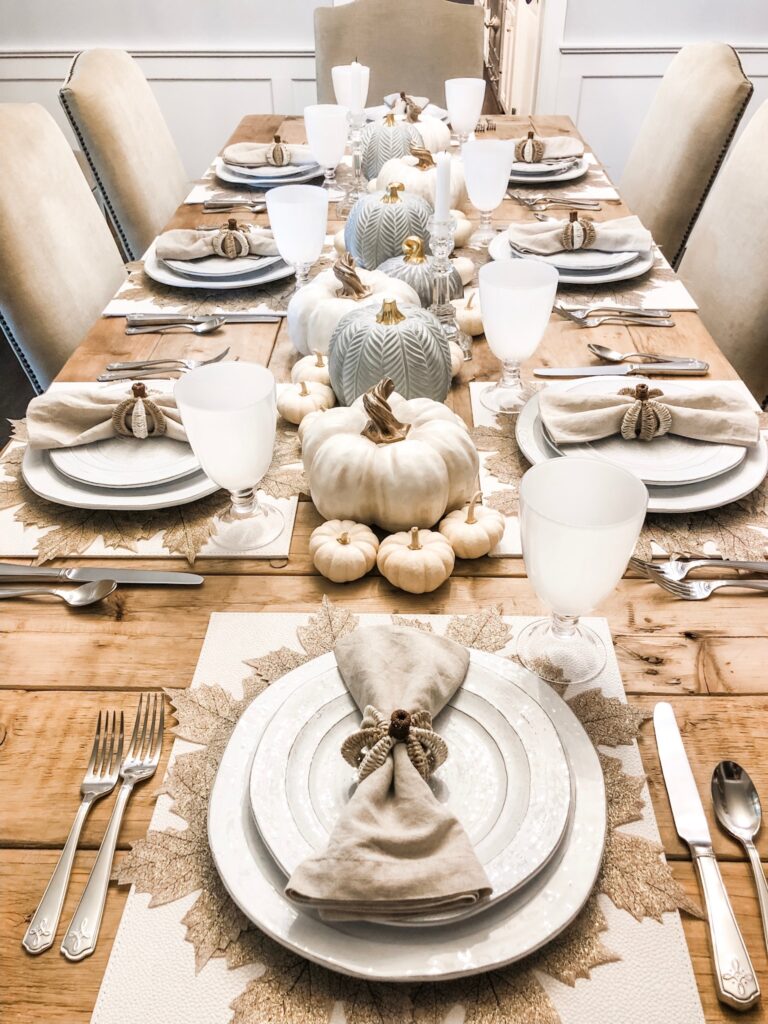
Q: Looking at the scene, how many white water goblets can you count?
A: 8